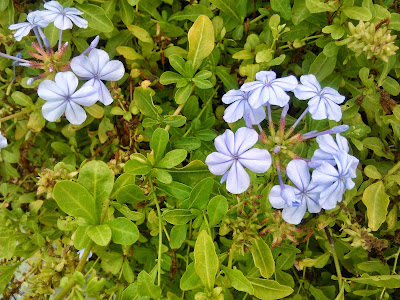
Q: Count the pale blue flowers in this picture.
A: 11